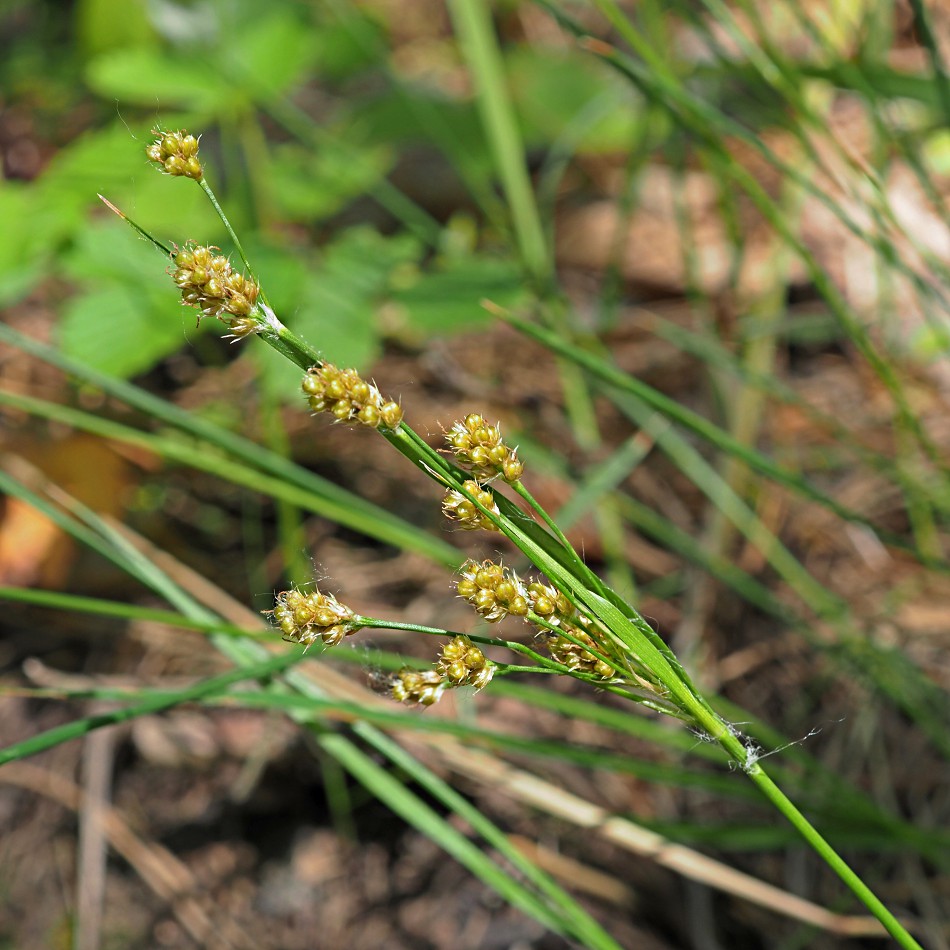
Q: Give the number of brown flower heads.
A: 11